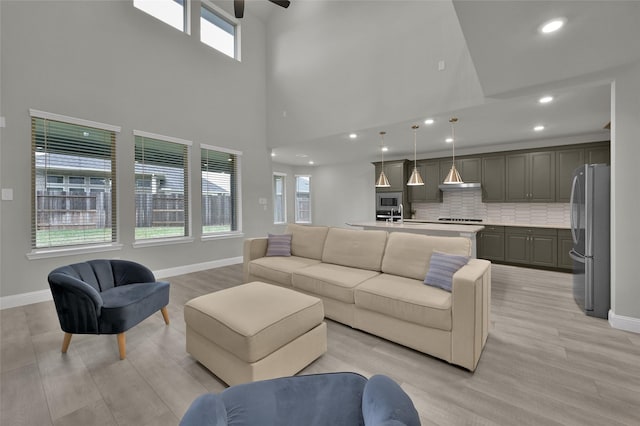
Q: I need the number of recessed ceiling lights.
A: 9